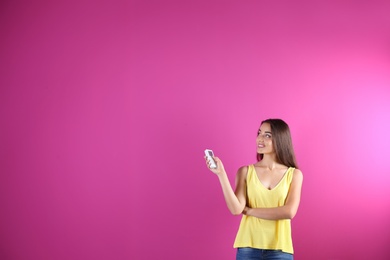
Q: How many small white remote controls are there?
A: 1